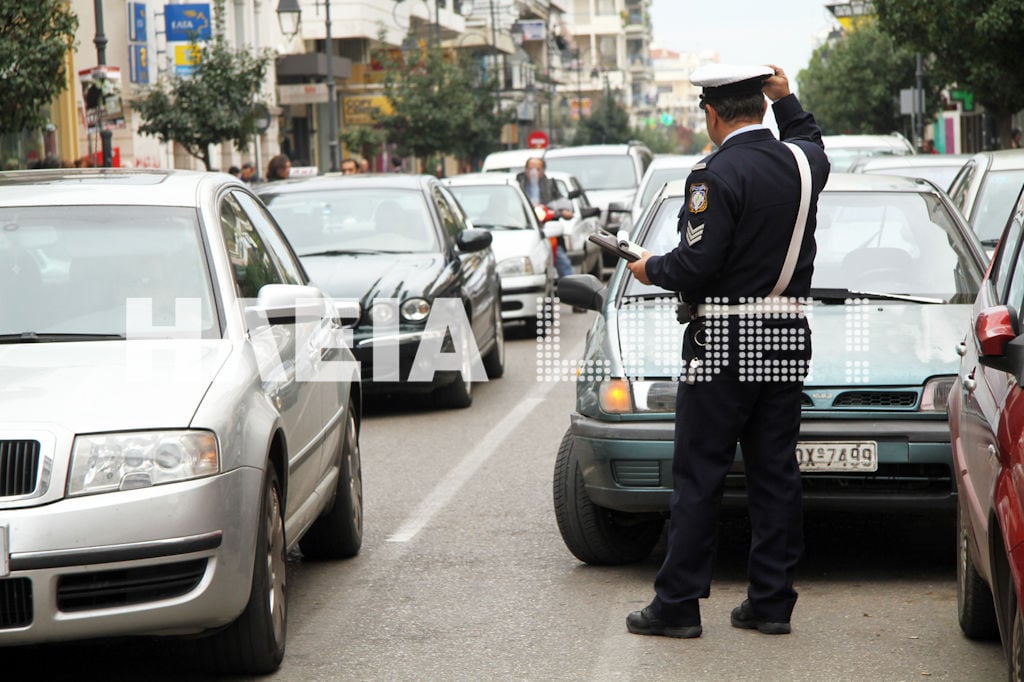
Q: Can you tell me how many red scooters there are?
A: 1